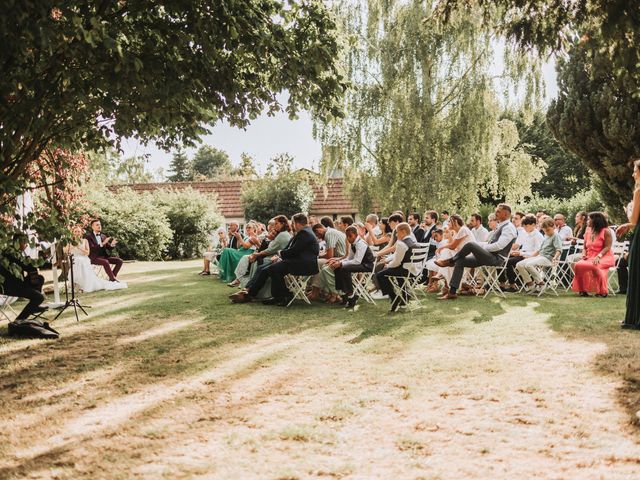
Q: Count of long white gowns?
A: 1